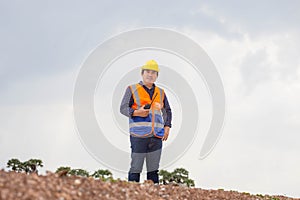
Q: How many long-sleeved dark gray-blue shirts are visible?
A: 1